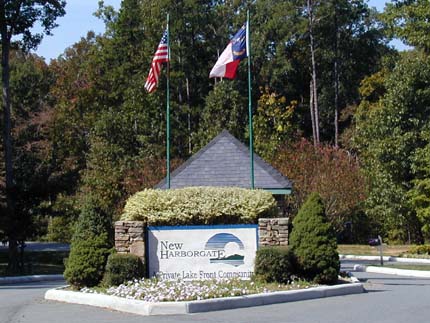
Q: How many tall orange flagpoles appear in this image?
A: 0